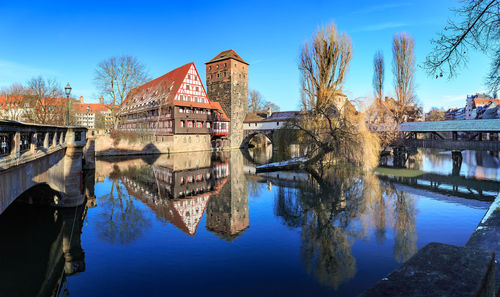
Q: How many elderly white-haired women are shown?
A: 0